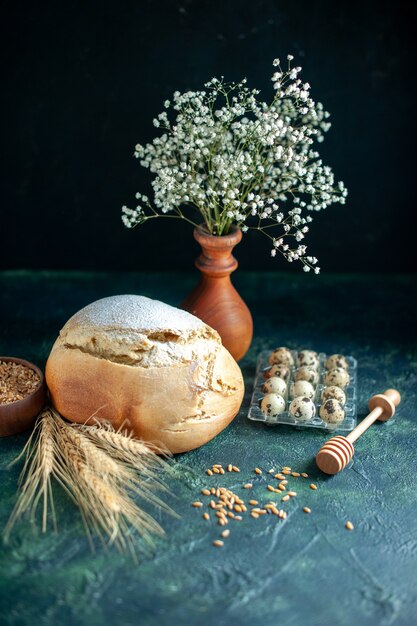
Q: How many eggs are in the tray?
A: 12